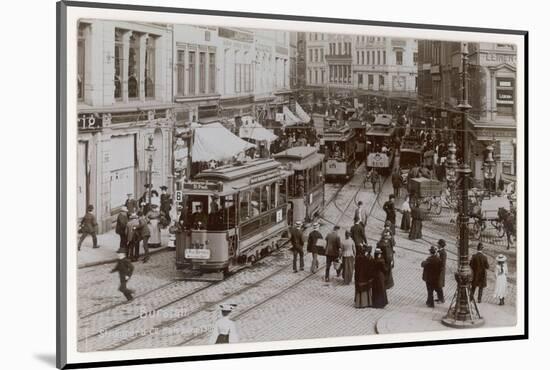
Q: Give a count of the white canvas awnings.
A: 4